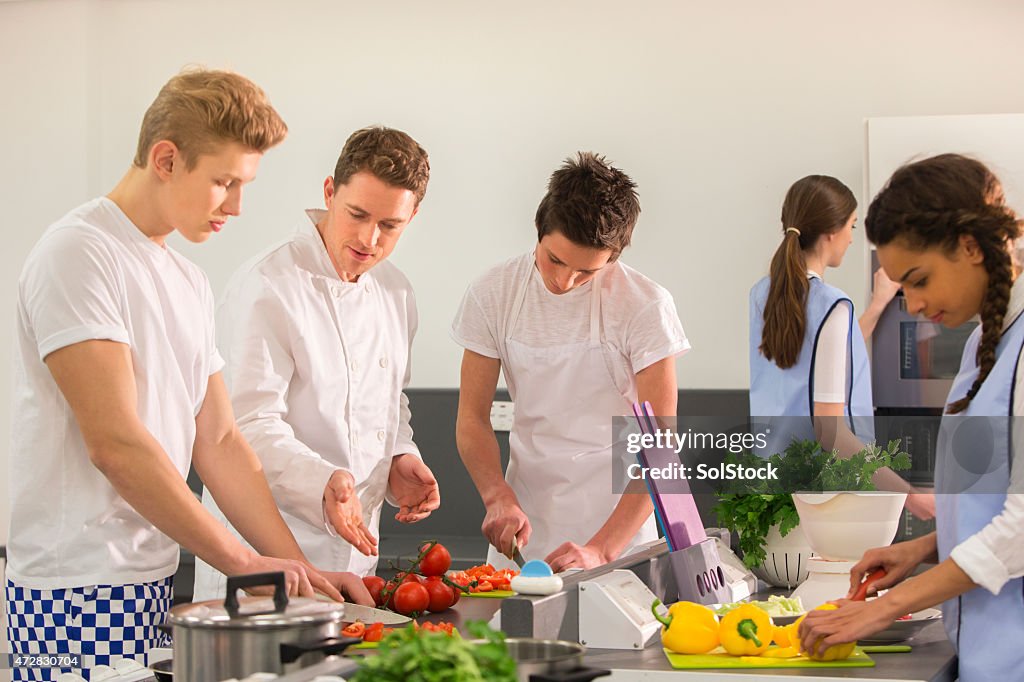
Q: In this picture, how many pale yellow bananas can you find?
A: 0